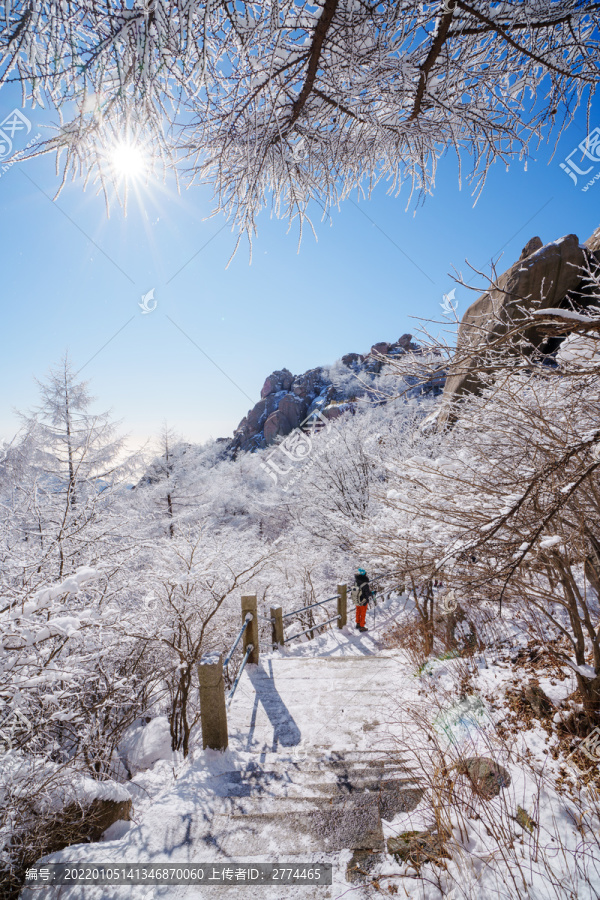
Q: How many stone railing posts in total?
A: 4